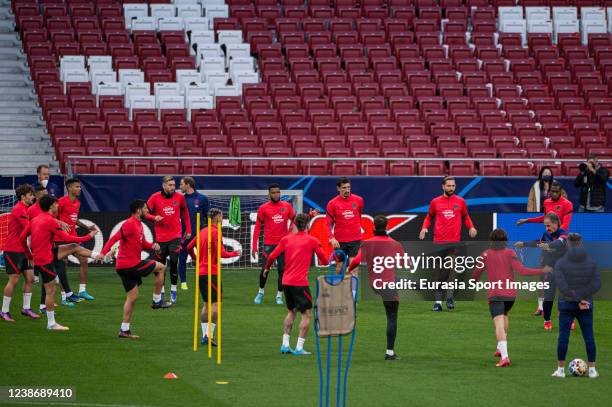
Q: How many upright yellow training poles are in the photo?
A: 3